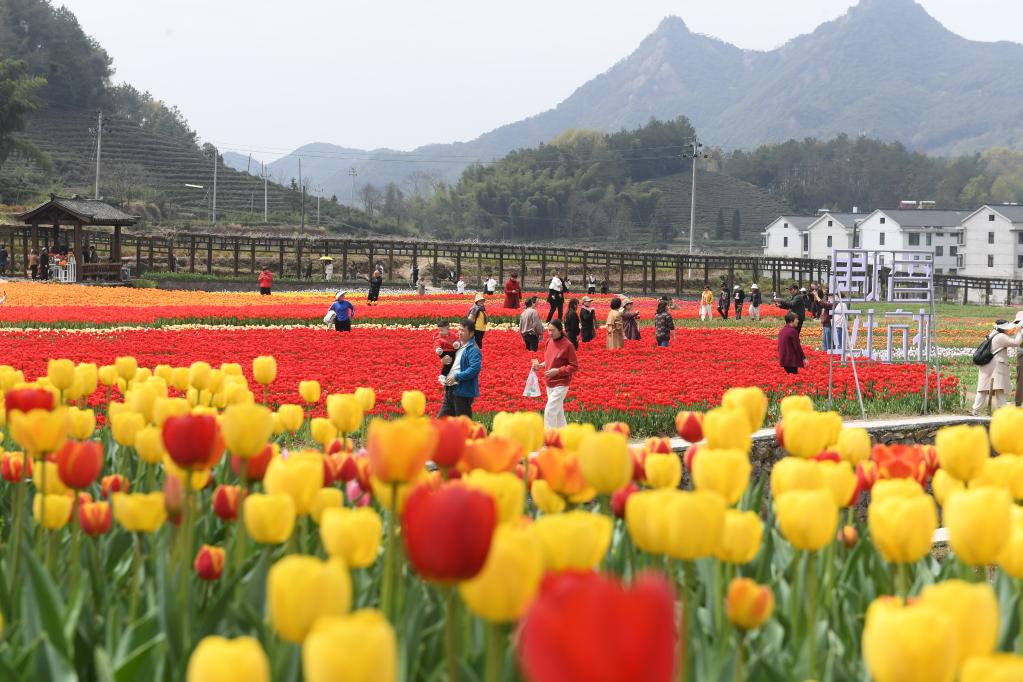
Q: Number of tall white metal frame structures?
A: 1